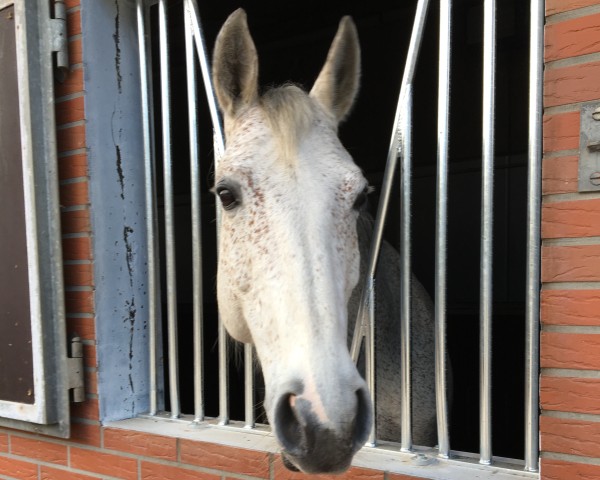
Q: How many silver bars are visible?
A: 12